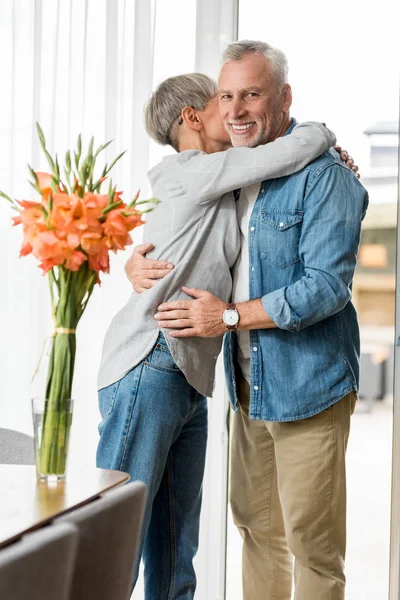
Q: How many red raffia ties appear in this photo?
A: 0